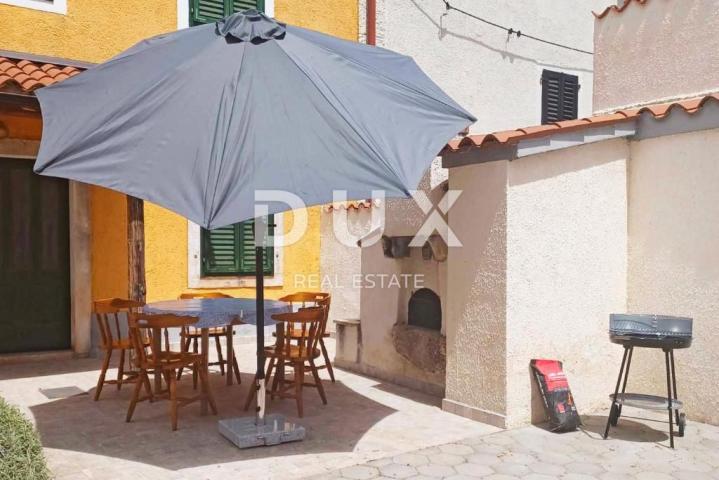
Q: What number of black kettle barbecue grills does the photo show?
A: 1